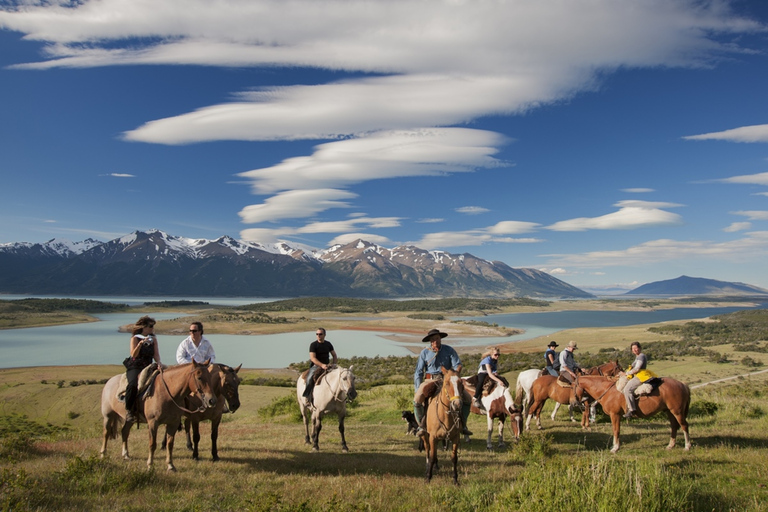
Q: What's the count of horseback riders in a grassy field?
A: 8